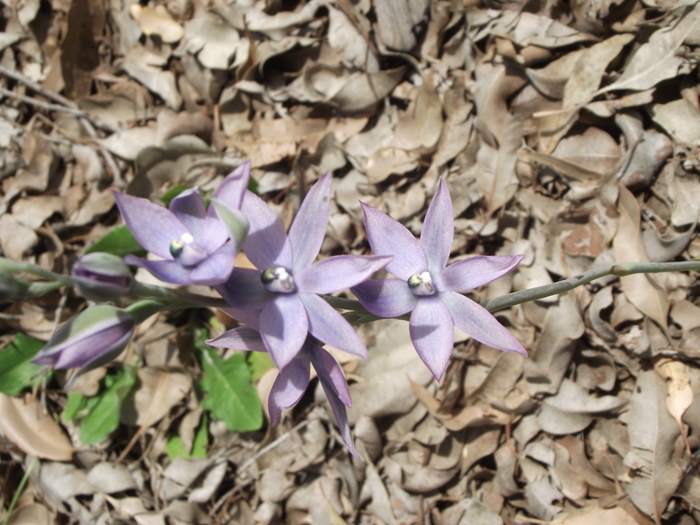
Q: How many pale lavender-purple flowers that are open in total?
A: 4